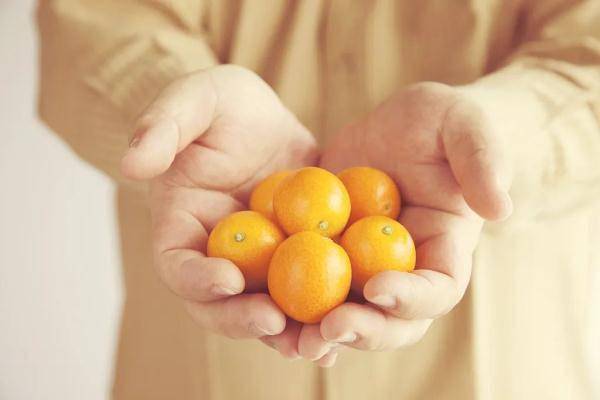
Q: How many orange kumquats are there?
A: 6